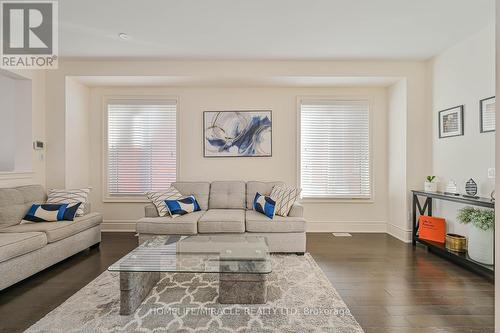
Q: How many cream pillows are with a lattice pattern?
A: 3